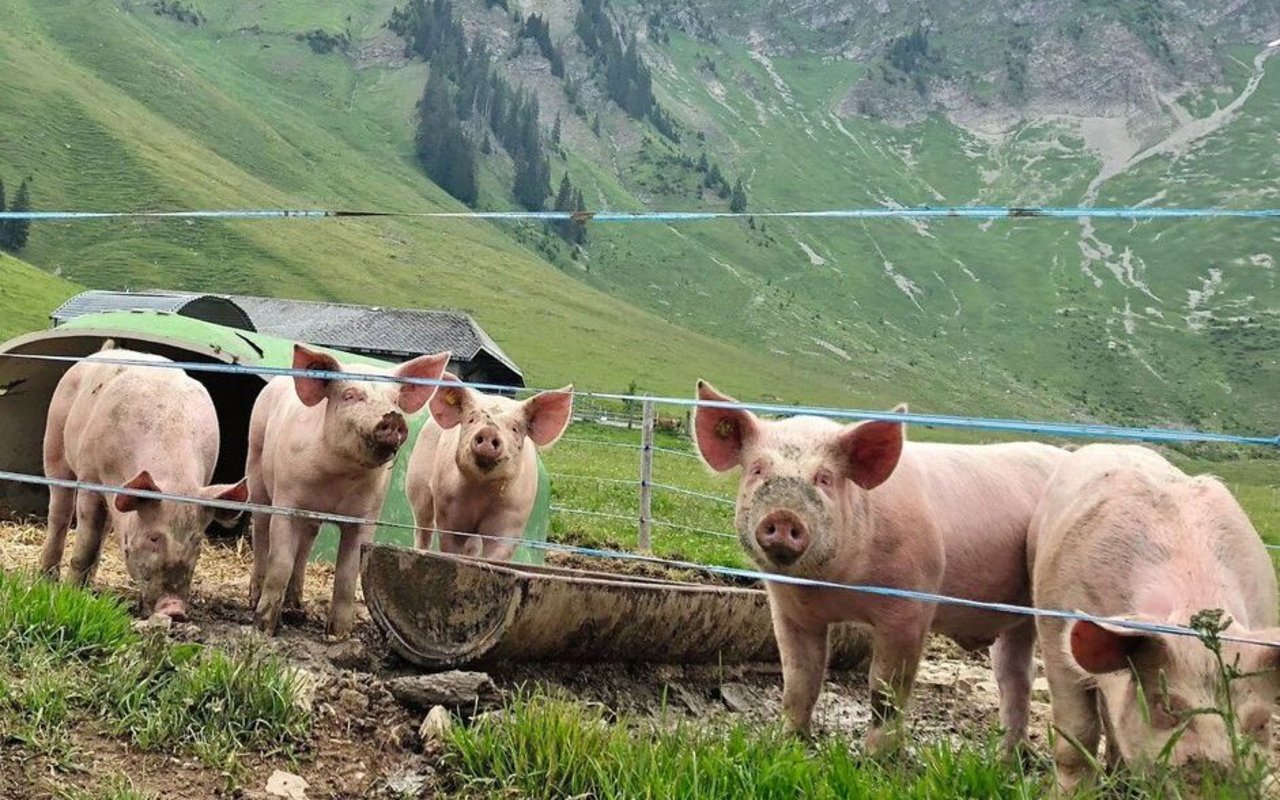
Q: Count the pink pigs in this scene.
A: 5